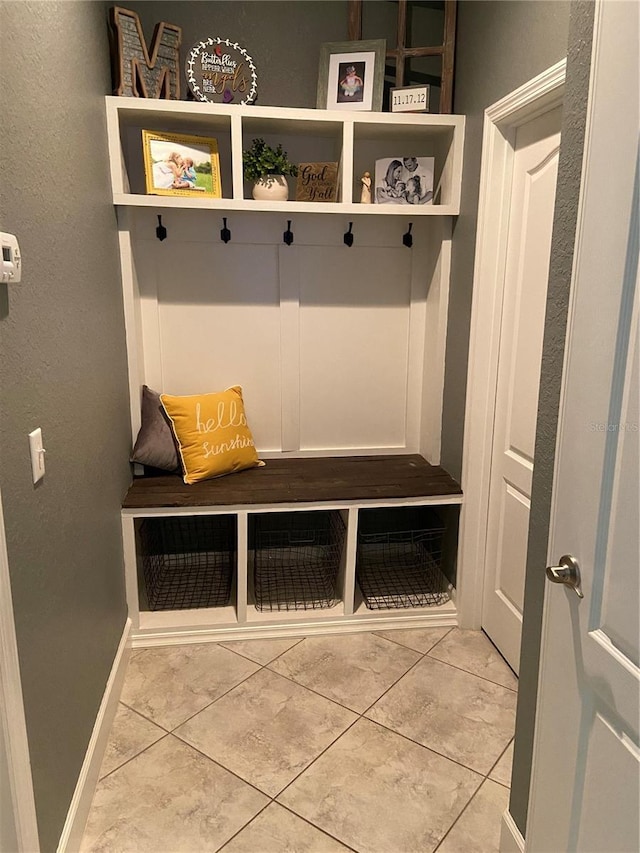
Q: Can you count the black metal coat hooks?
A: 5